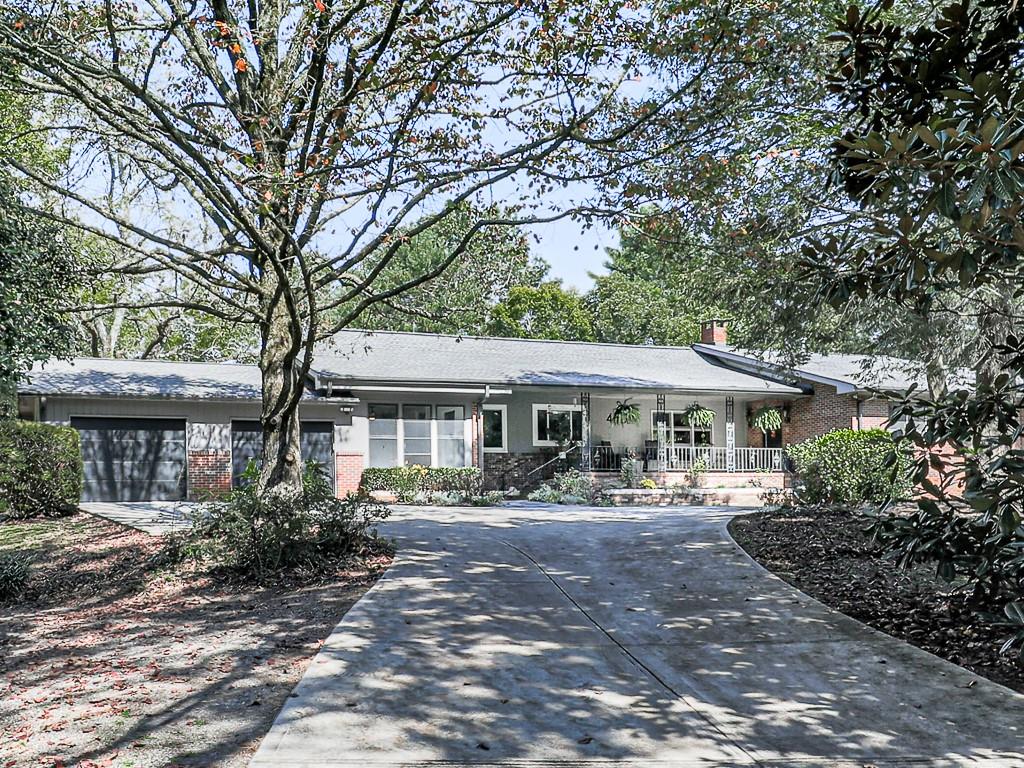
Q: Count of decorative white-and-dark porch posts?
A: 3